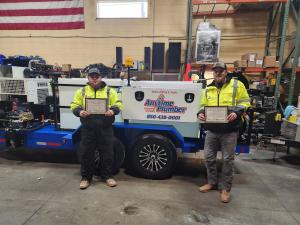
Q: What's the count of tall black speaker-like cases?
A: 4